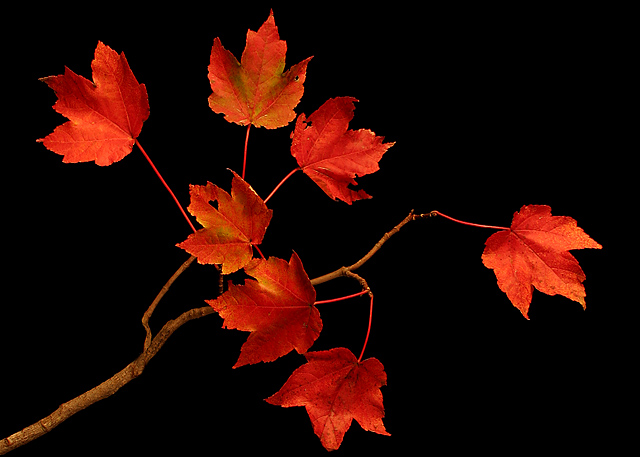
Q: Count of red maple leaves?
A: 7